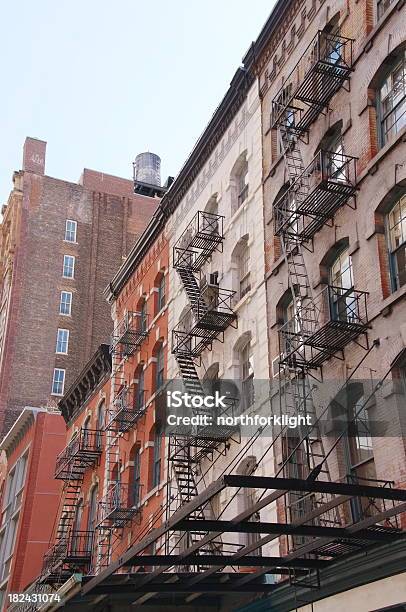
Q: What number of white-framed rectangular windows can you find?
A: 5